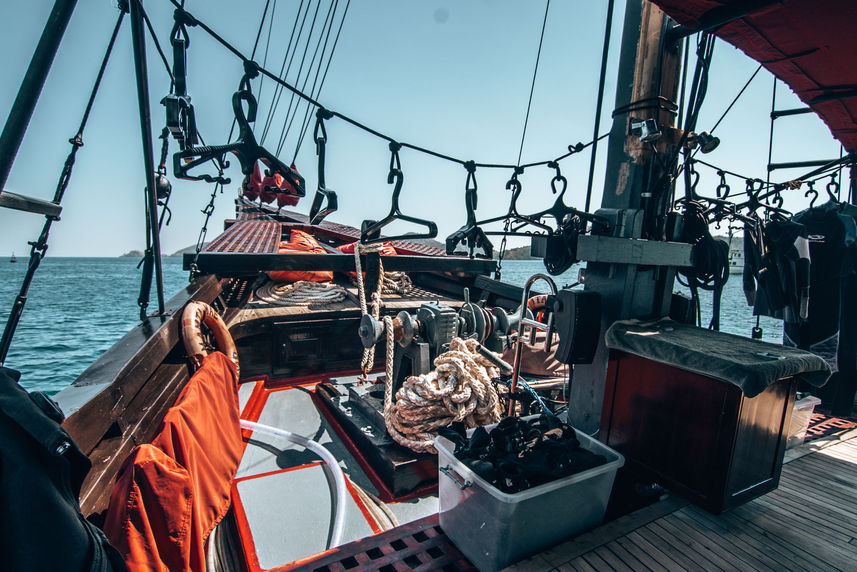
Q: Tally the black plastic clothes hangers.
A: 13